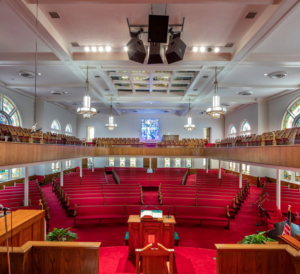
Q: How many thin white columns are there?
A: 9